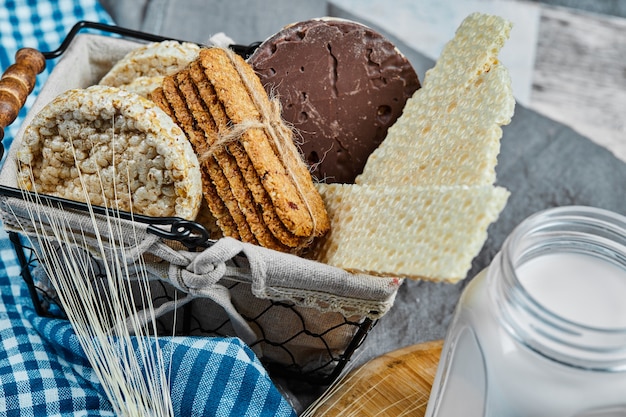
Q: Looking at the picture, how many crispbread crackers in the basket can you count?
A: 2